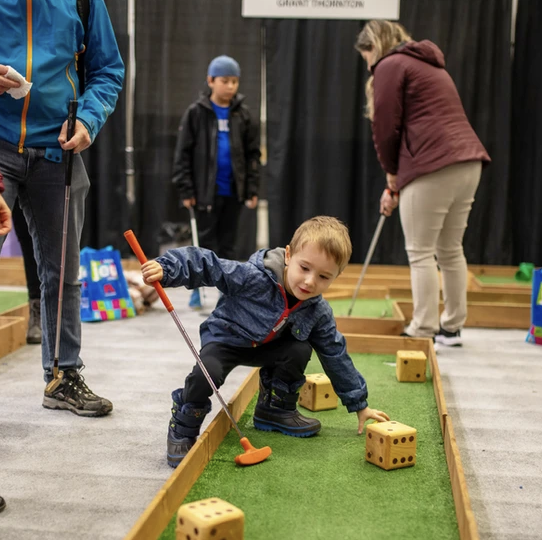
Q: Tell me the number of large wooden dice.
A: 4